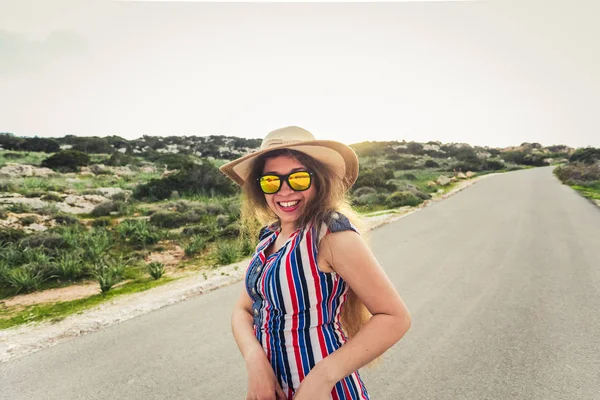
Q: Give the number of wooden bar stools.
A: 0